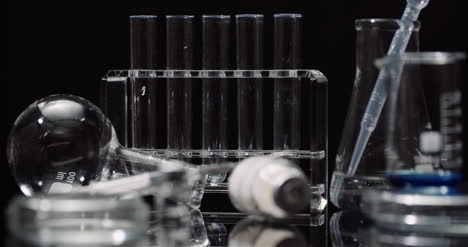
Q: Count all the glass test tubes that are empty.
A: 5